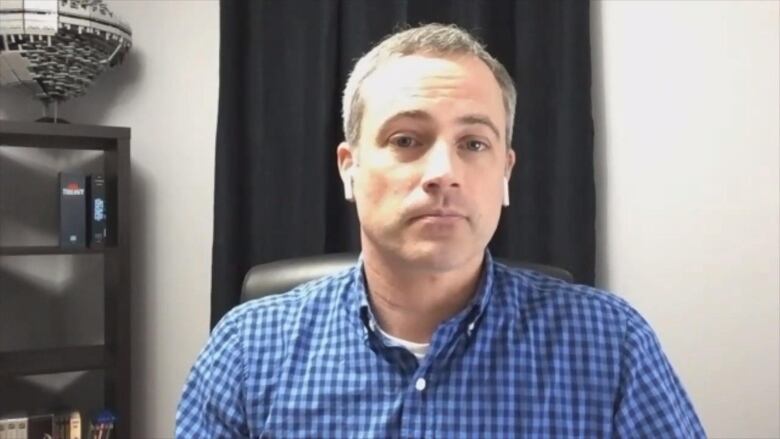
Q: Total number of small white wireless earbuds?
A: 2